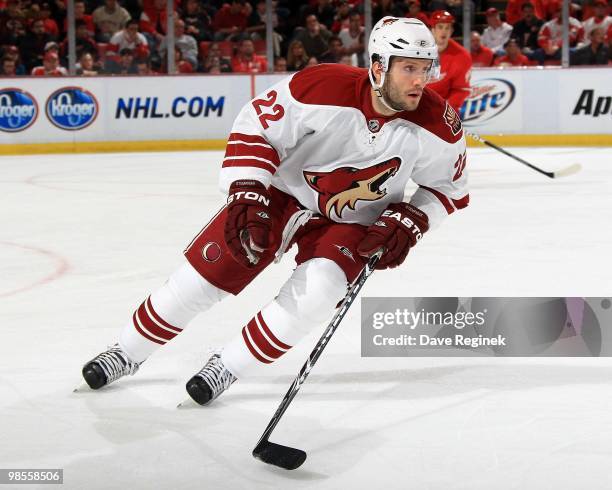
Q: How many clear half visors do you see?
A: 1